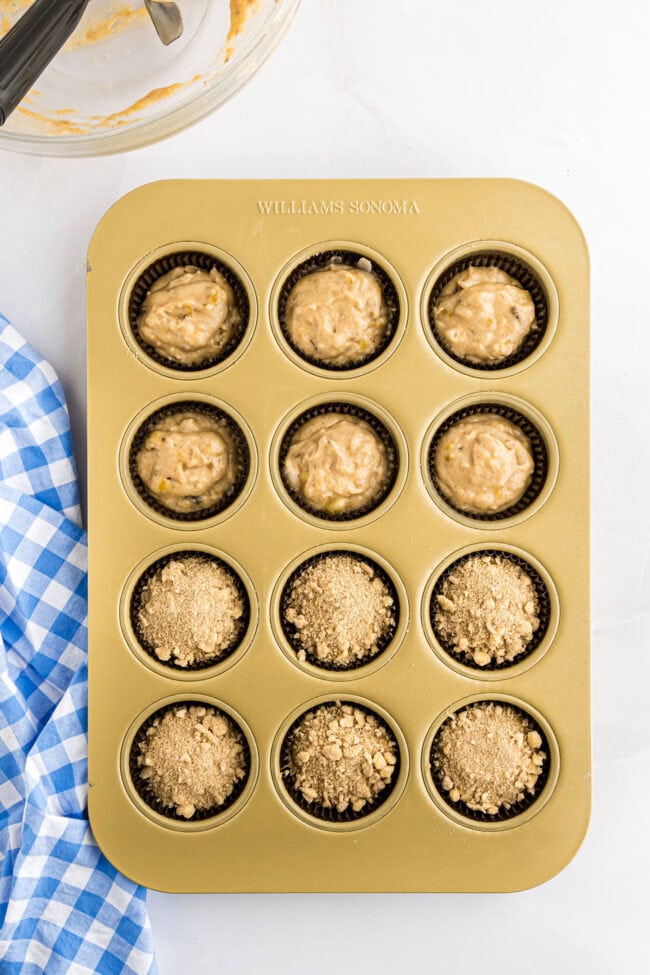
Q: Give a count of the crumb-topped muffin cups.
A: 6